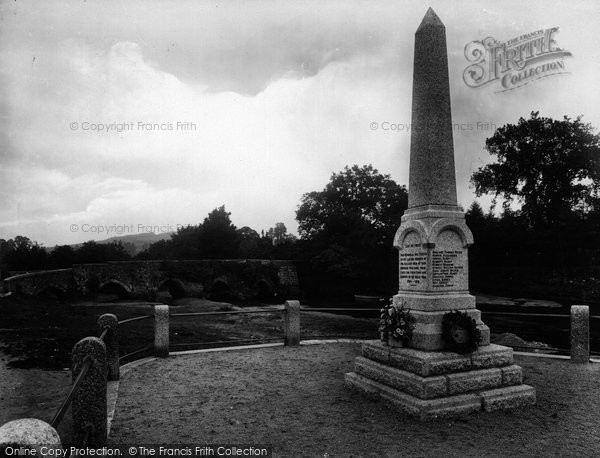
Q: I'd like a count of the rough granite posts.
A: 6